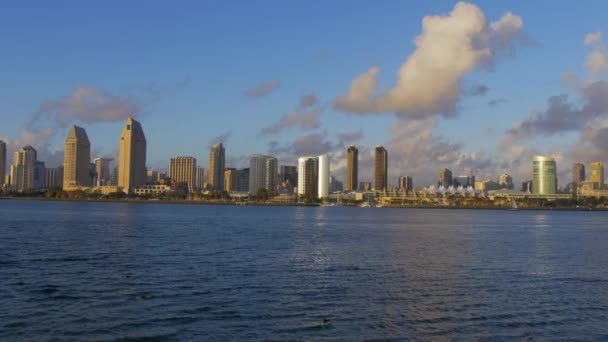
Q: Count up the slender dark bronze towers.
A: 2